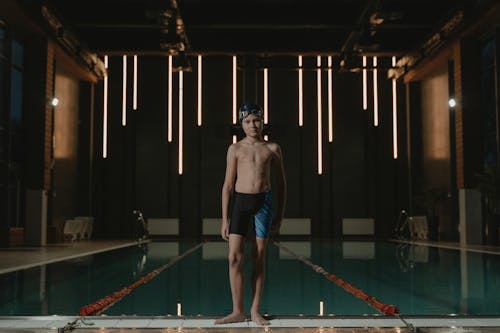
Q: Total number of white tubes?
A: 14